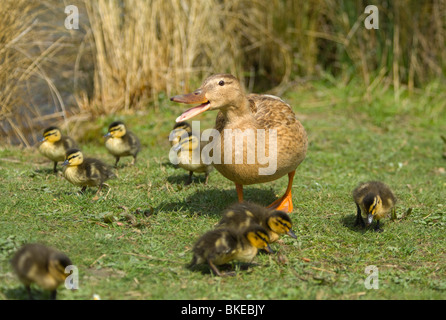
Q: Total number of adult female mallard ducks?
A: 1